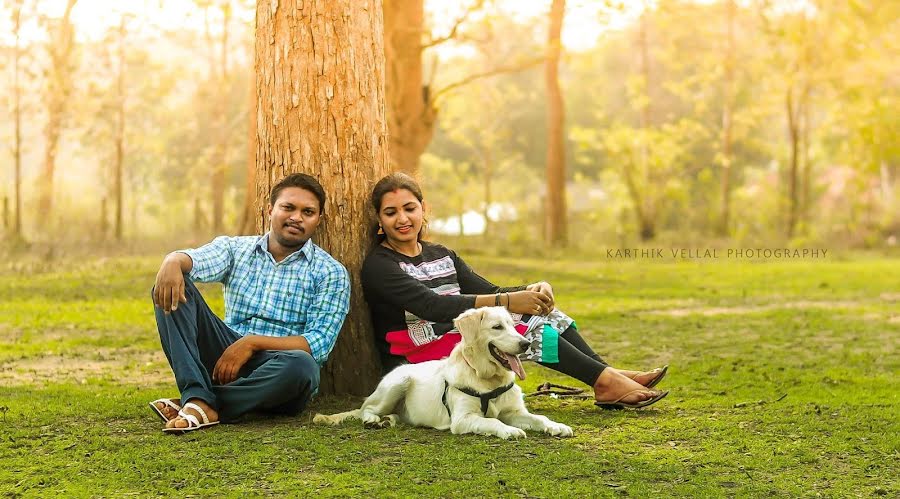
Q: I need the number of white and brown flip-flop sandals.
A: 4